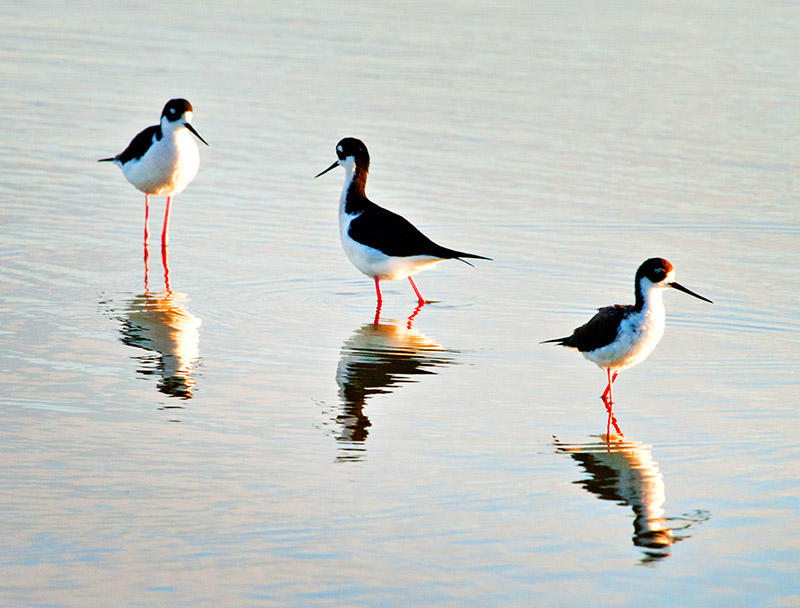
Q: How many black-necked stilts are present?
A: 3